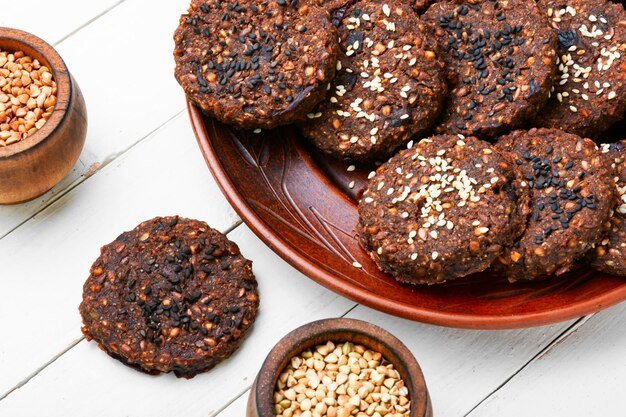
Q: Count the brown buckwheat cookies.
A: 8